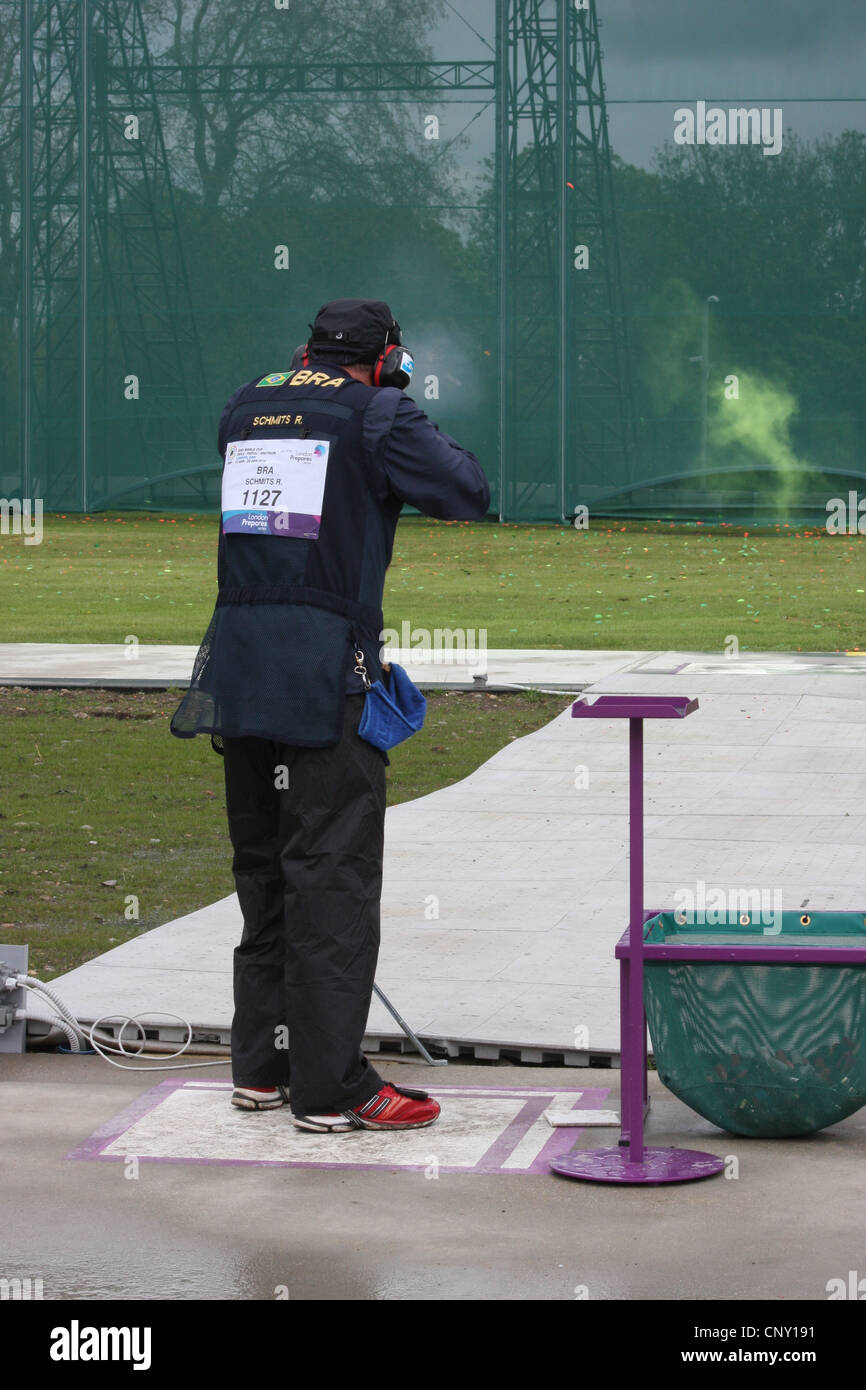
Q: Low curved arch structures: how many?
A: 2